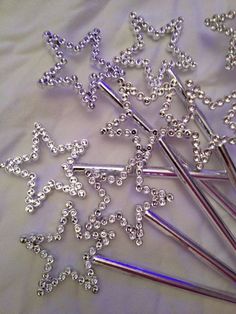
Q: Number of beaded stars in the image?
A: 8